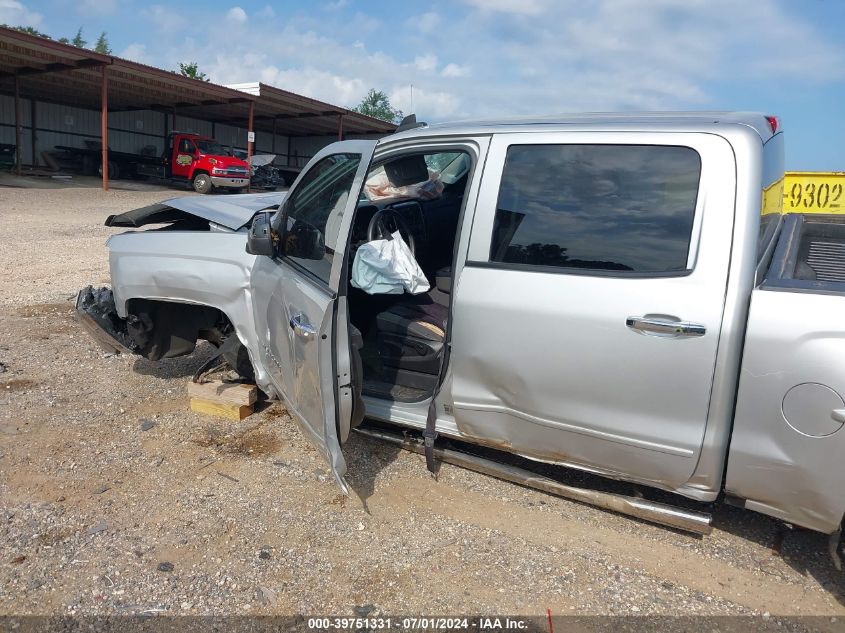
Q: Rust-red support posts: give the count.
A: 3